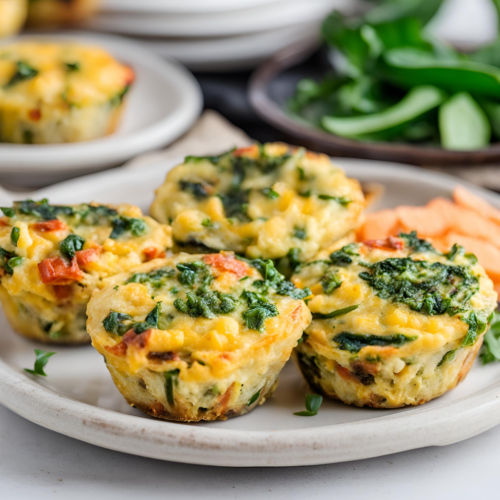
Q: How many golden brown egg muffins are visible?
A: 5